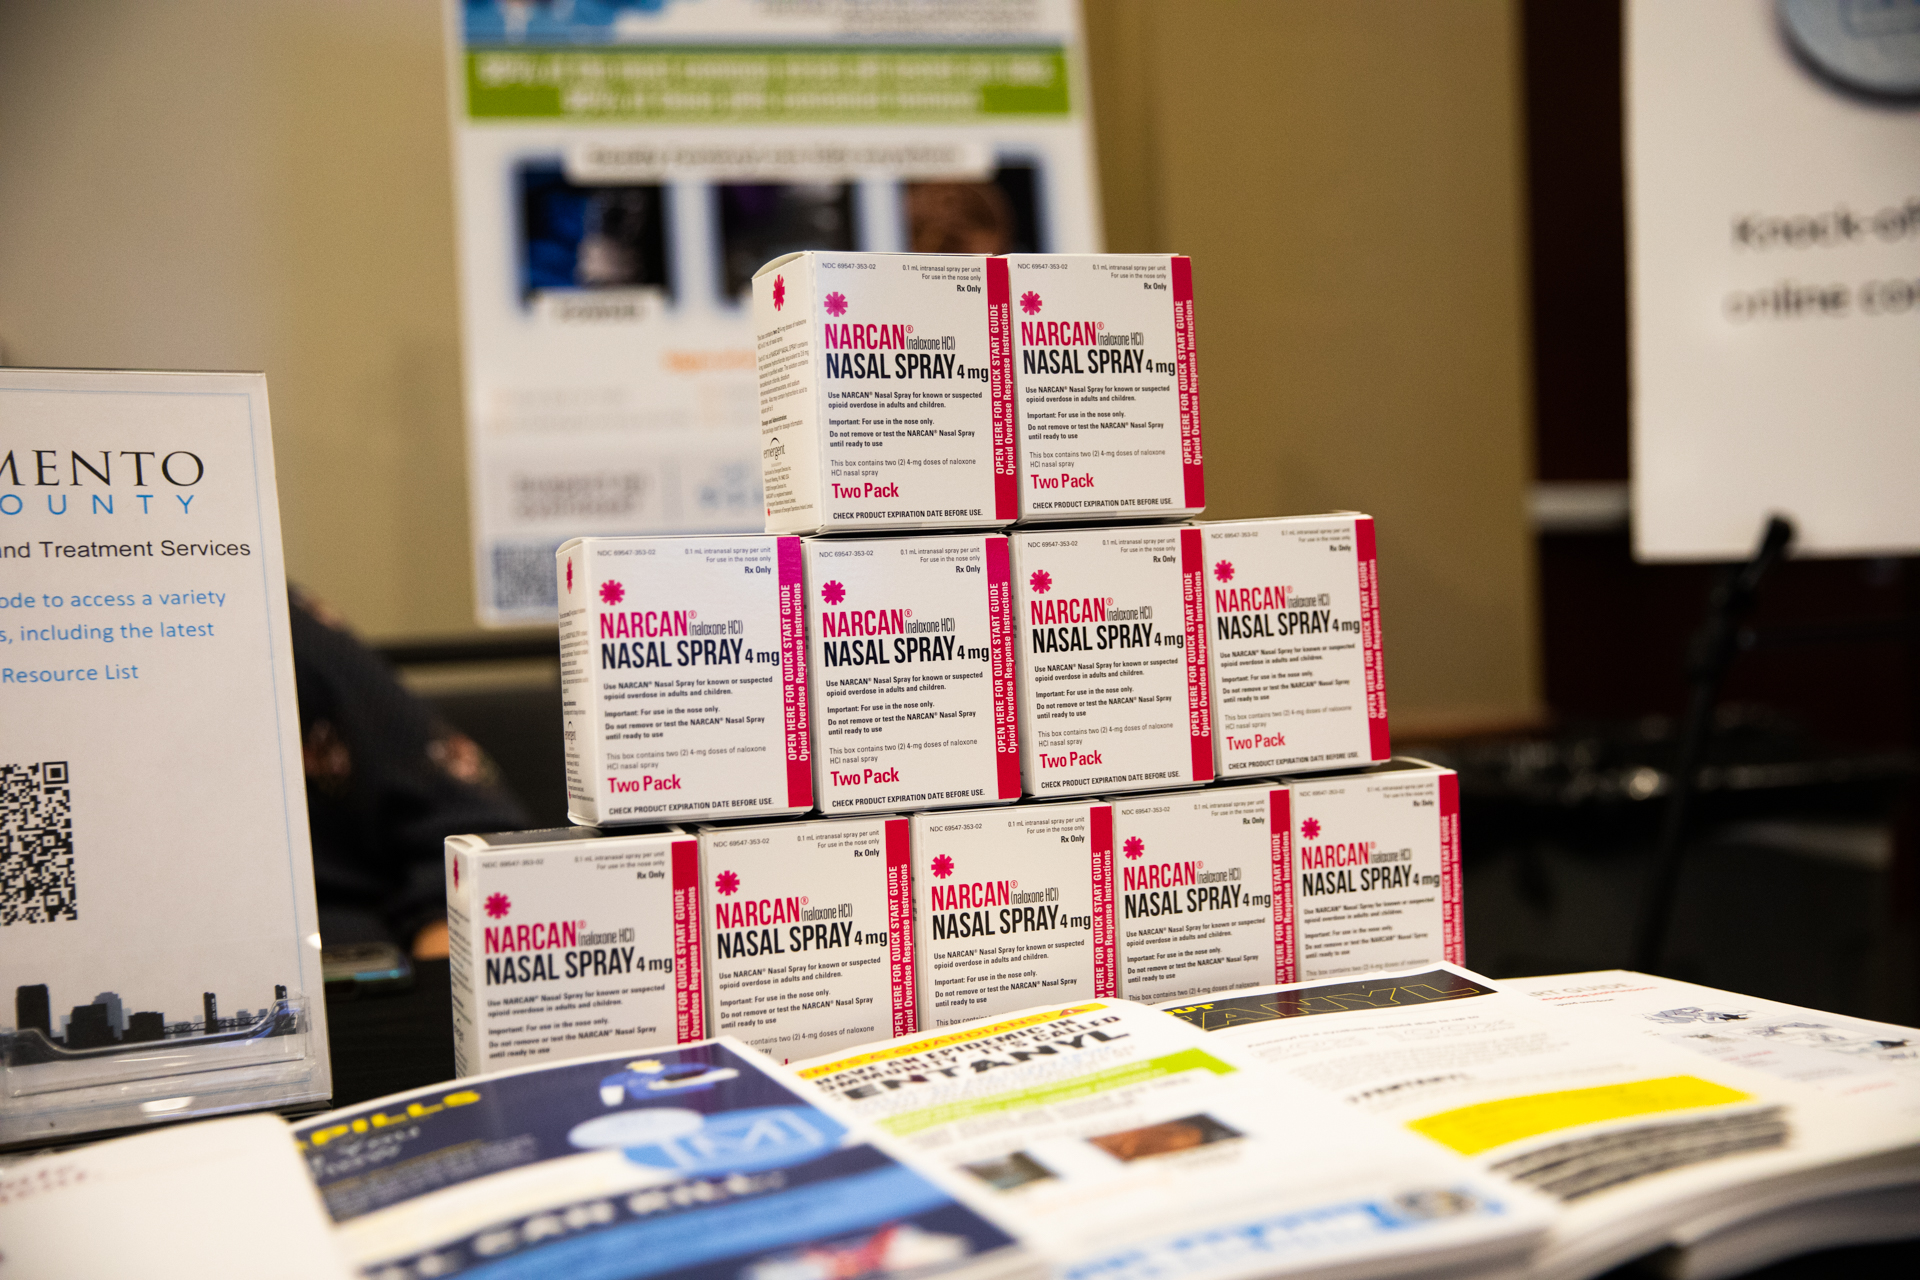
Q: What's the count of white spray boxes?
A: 11